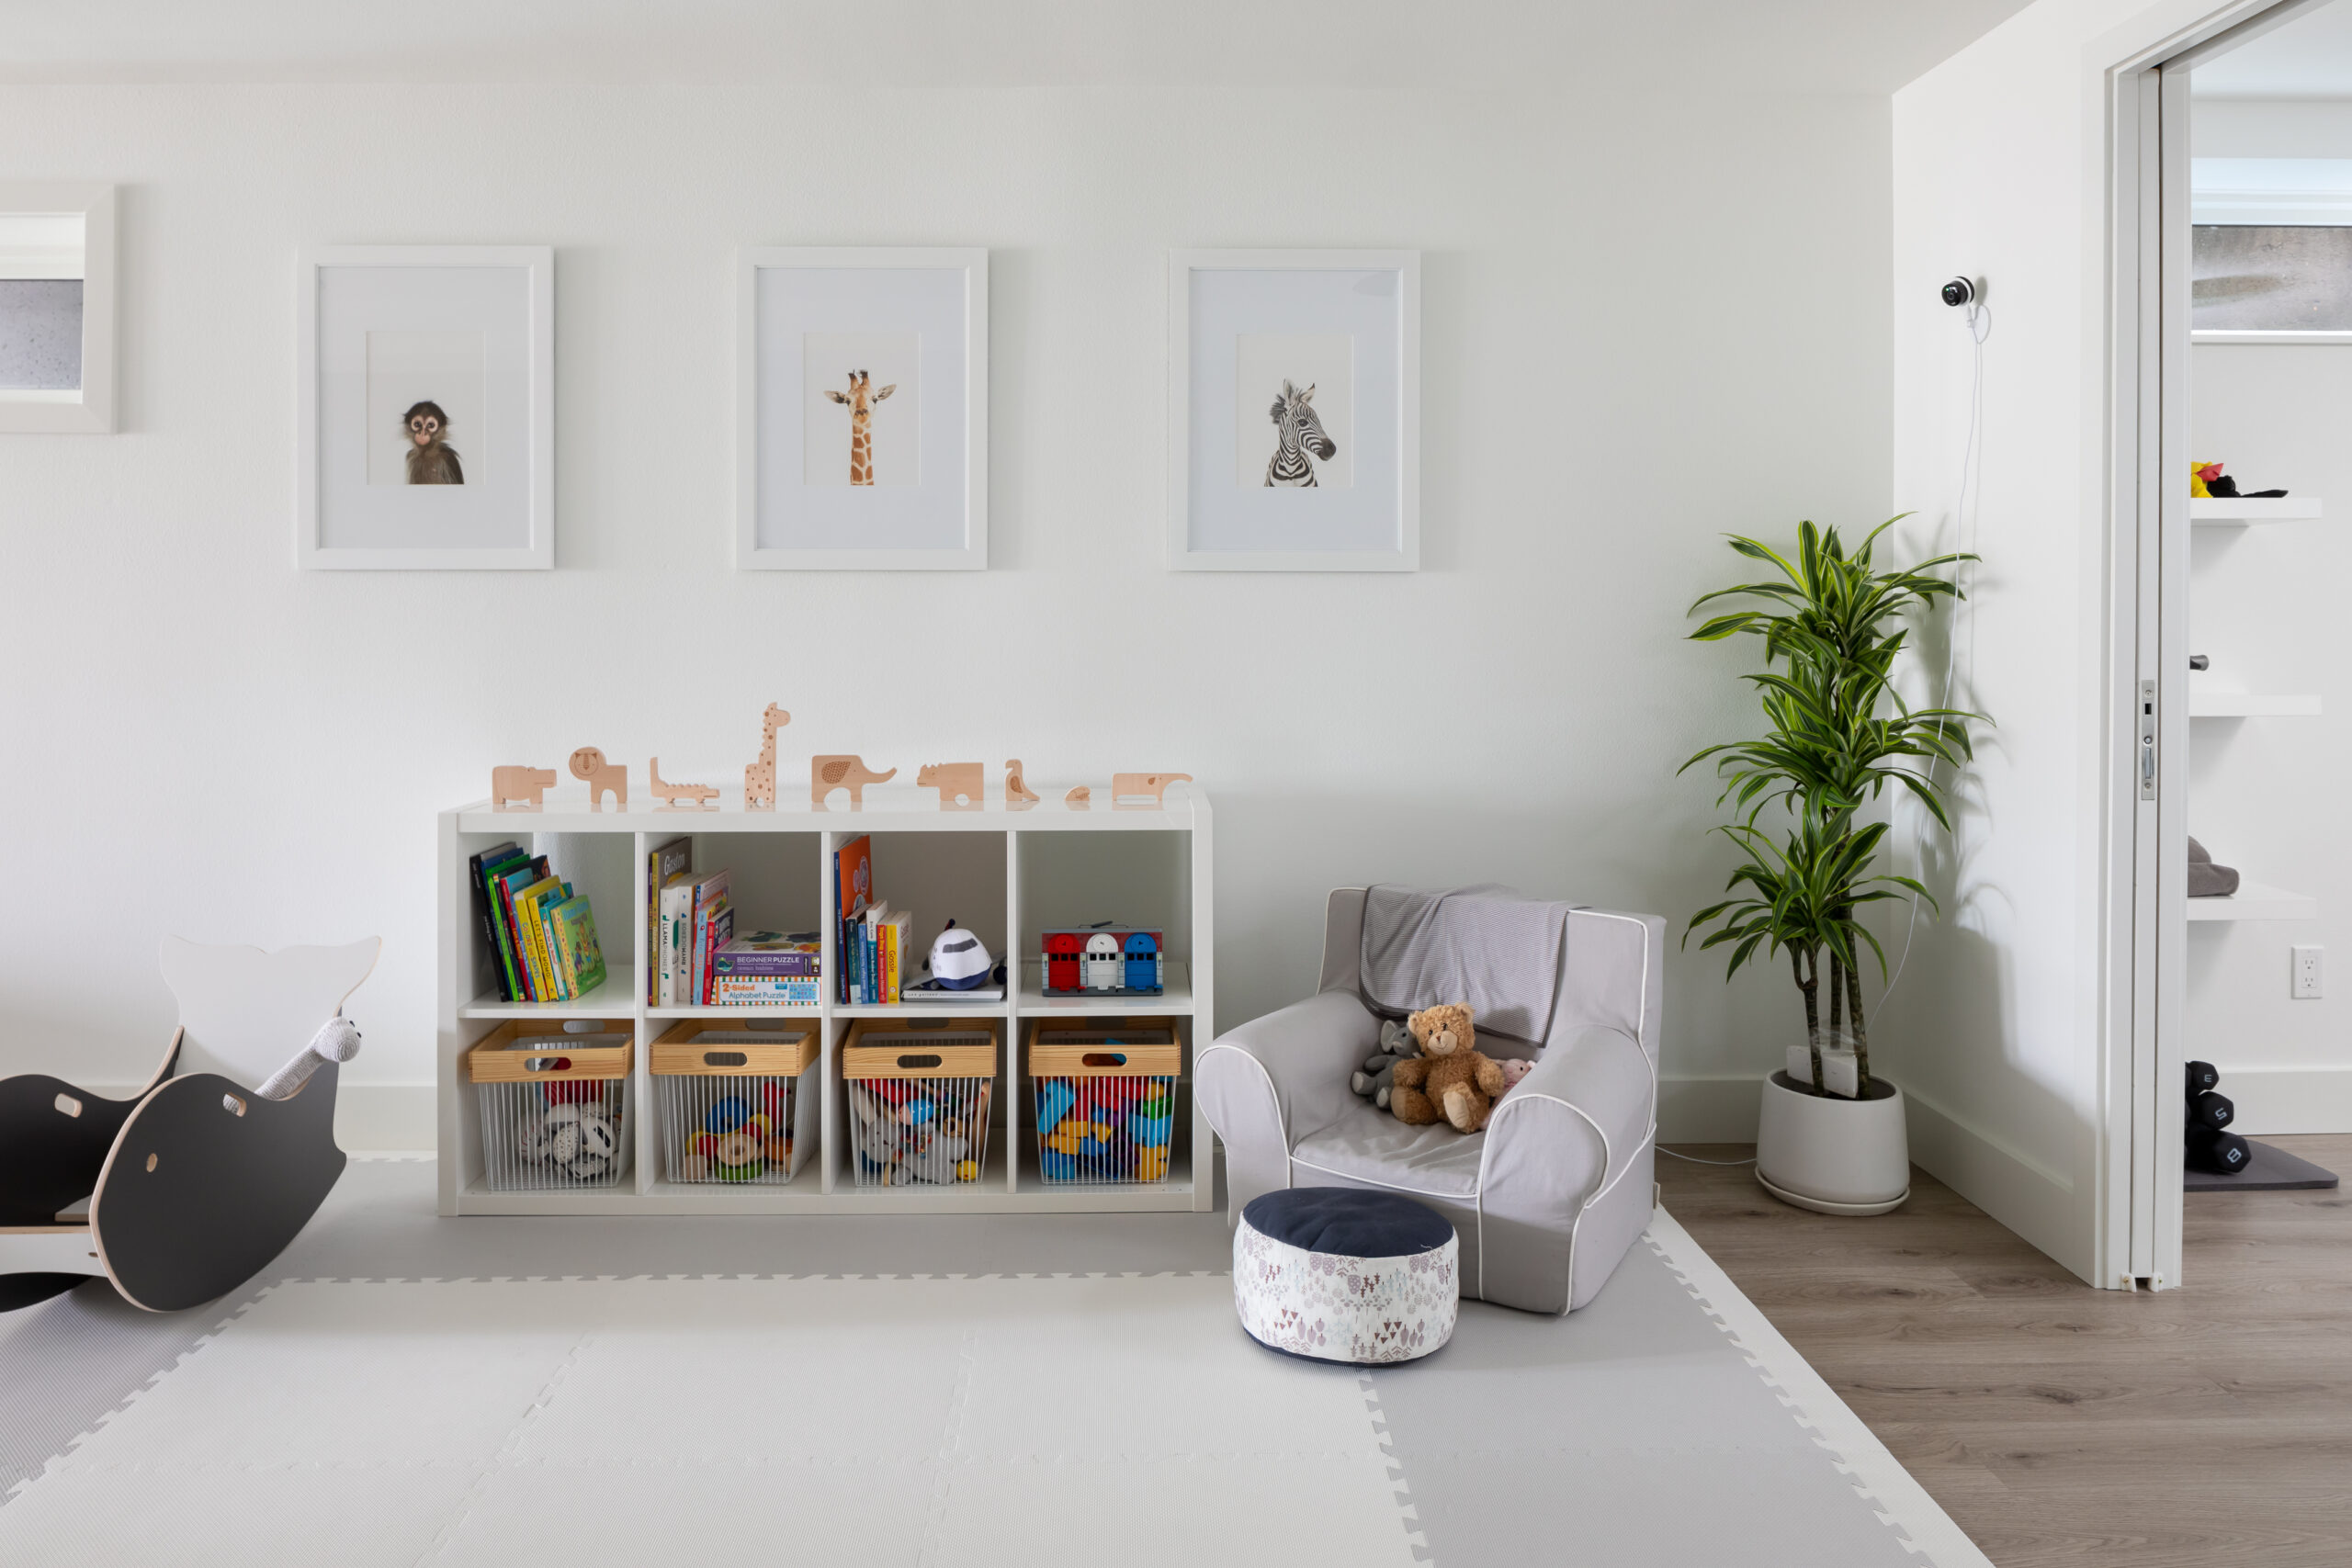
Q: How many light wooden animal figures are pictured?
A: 9